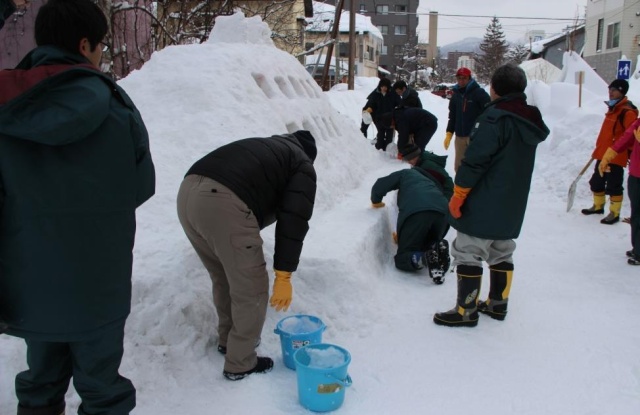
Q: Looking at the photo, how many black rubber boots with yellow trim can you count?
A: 2